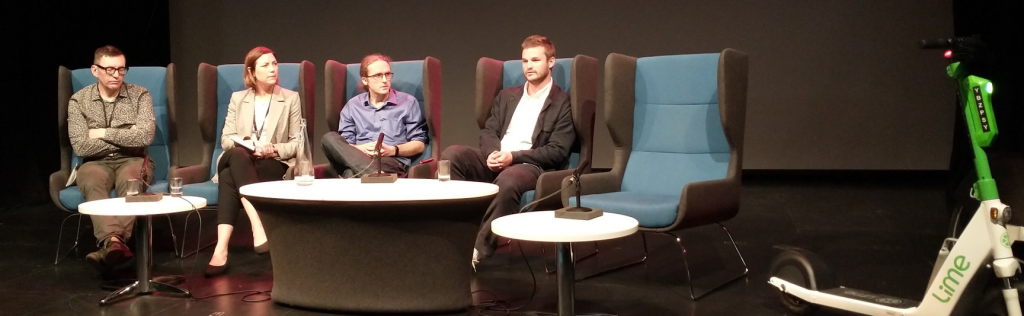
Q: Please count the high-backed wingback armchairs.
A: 5